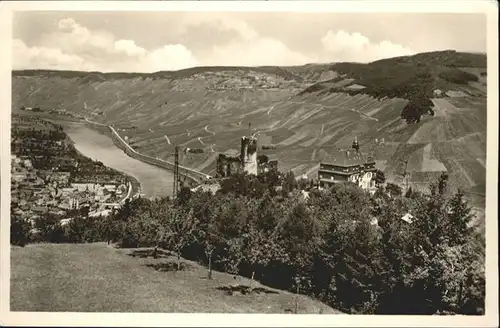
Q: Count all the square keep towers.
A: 1